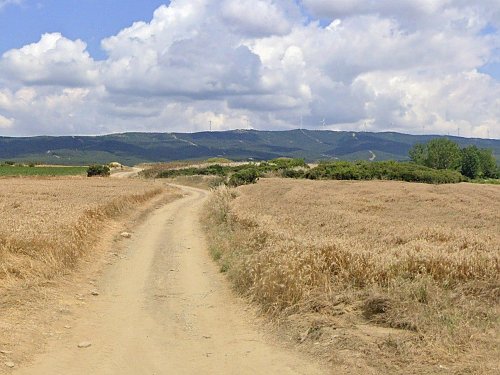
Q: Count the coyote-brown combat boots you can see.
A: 0